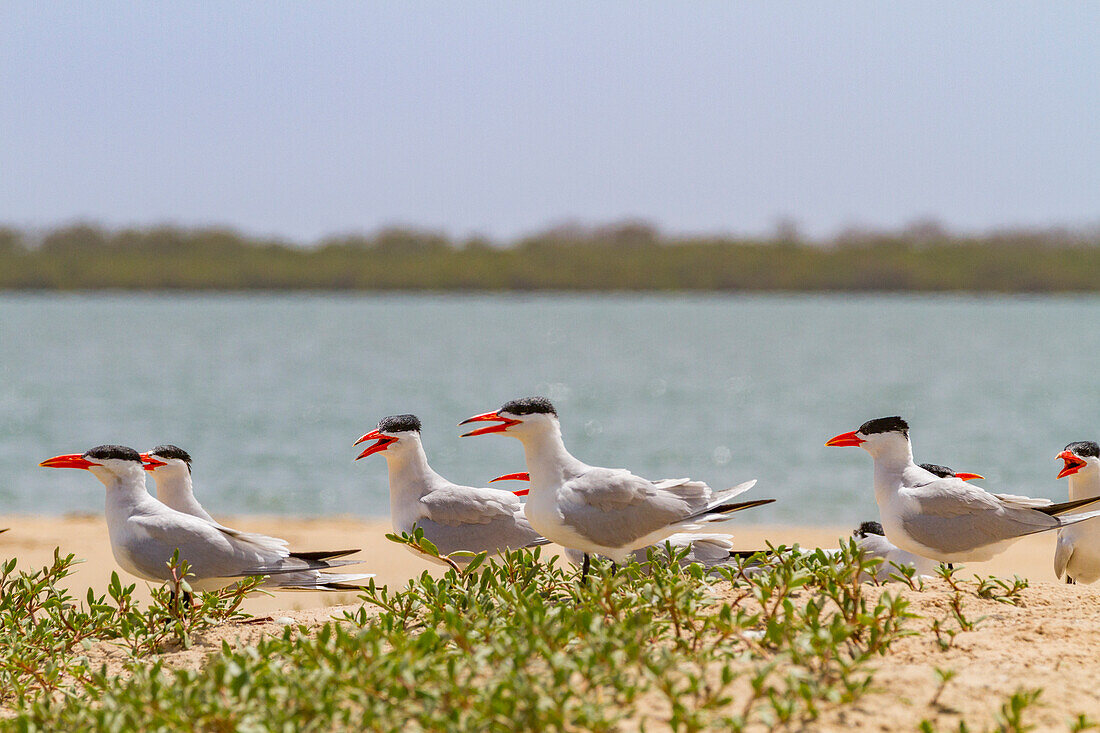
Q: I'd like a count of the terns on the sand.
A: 9